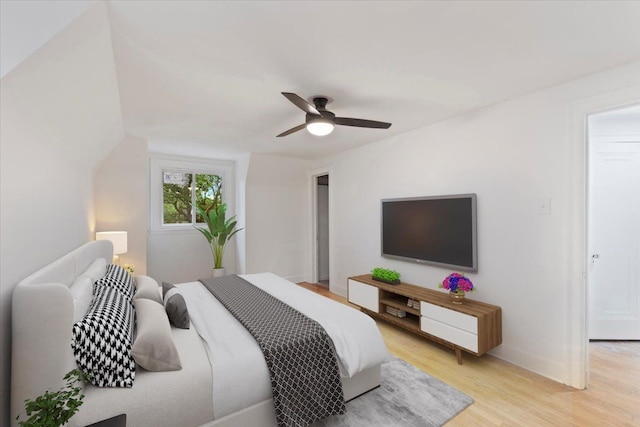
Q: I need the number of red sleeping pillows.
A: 0